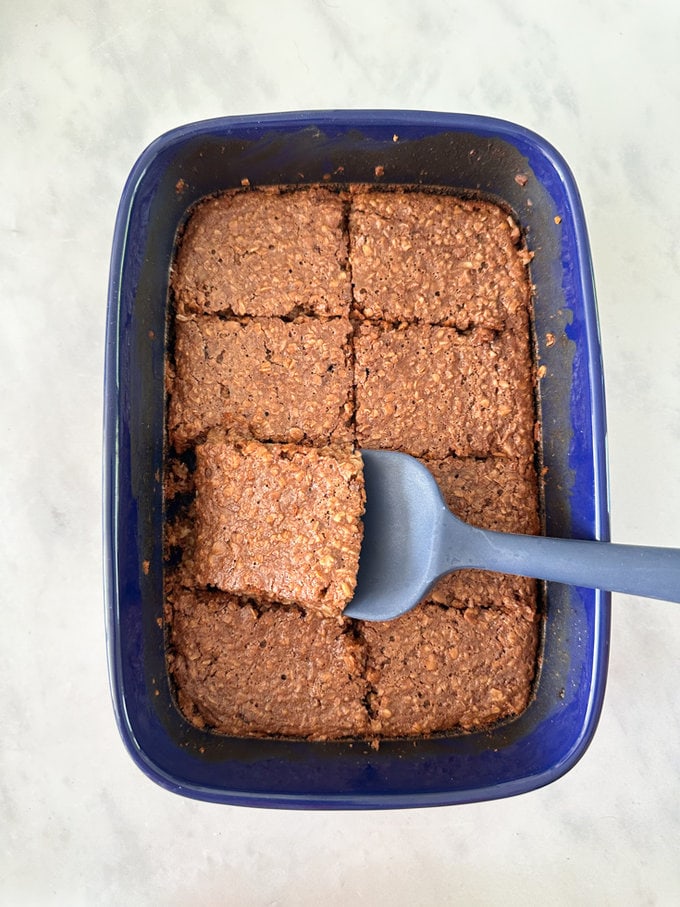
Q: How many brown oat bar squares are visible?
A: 8